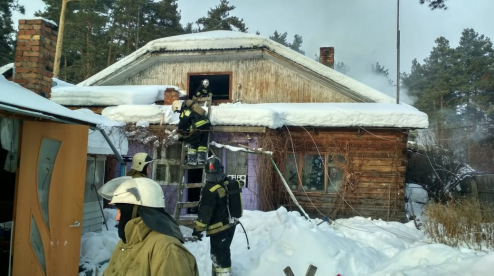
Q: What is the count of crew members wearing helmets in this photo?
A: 5